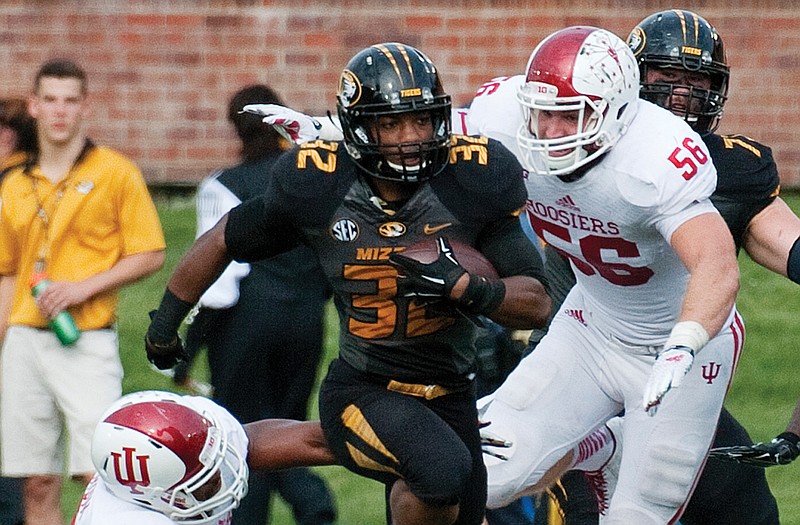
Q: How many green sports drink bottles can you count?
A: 1